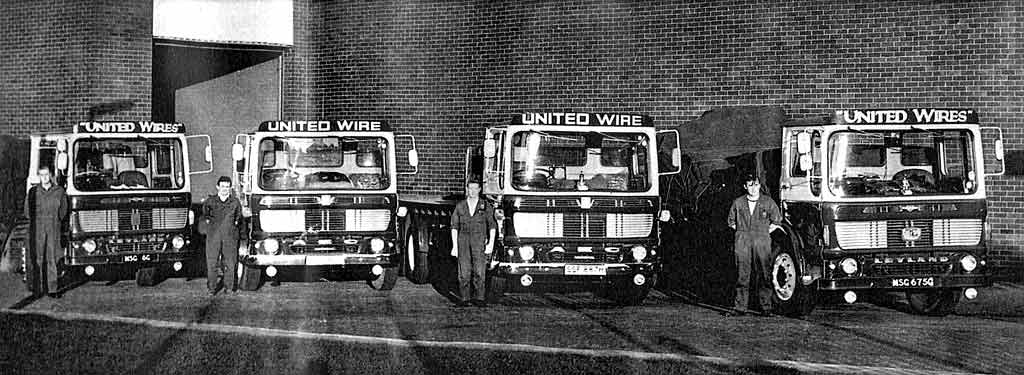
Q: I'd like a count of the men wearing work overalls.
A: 4